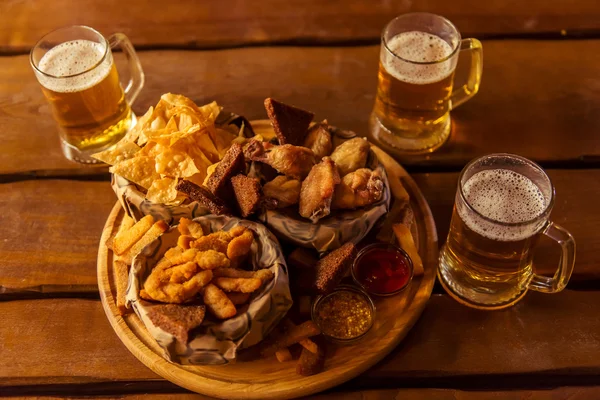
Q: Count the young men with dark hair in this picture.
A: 0